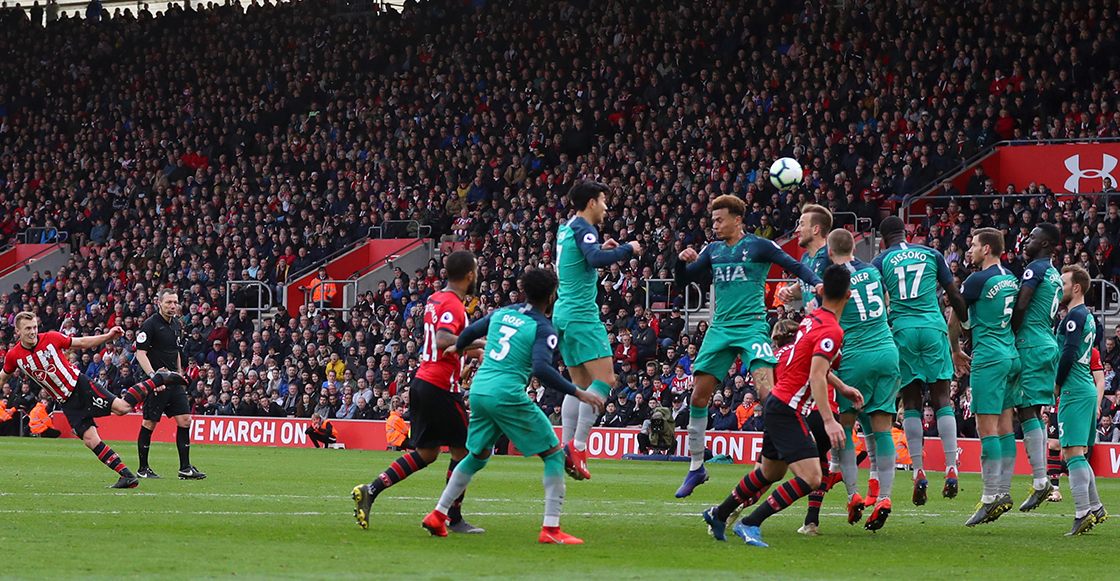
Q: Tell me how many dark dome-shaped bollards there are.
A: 0